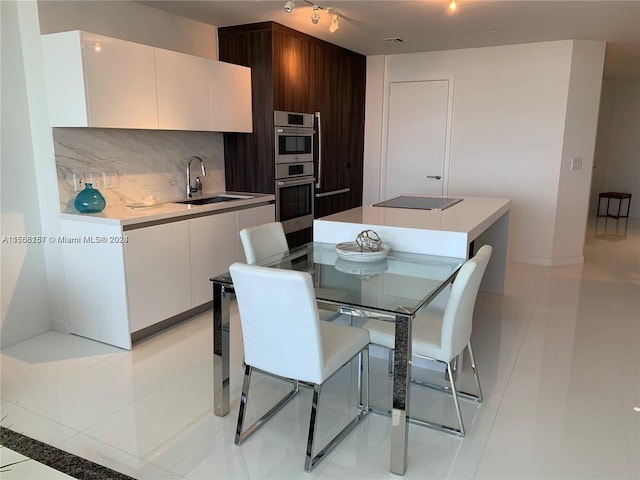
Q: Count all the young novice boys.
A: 0